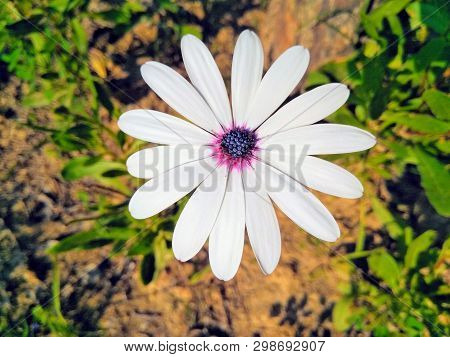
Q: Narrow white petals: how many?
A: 14